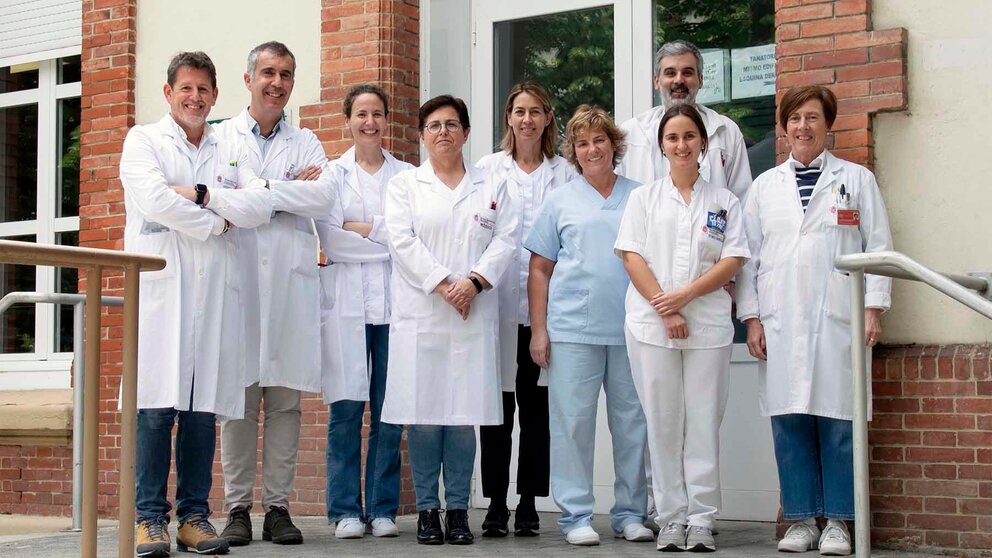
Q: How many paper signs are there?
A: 2